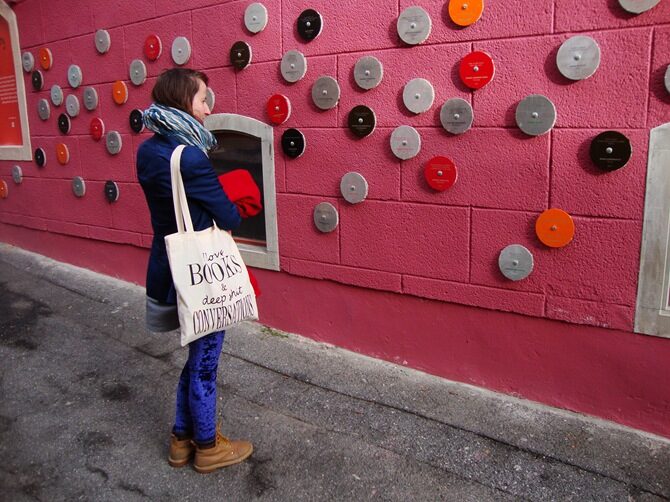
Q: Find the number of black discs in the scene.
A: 10